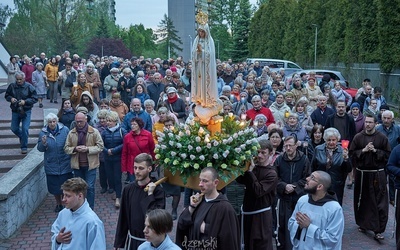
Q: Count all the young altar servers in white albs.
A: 2